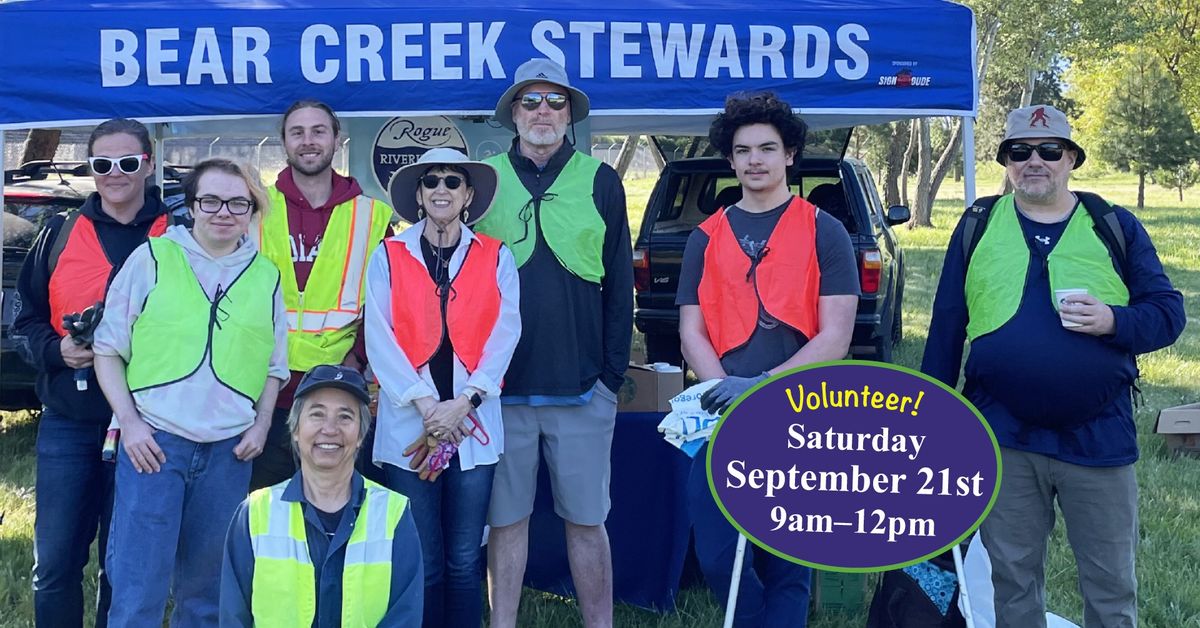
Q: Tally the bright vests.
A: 8